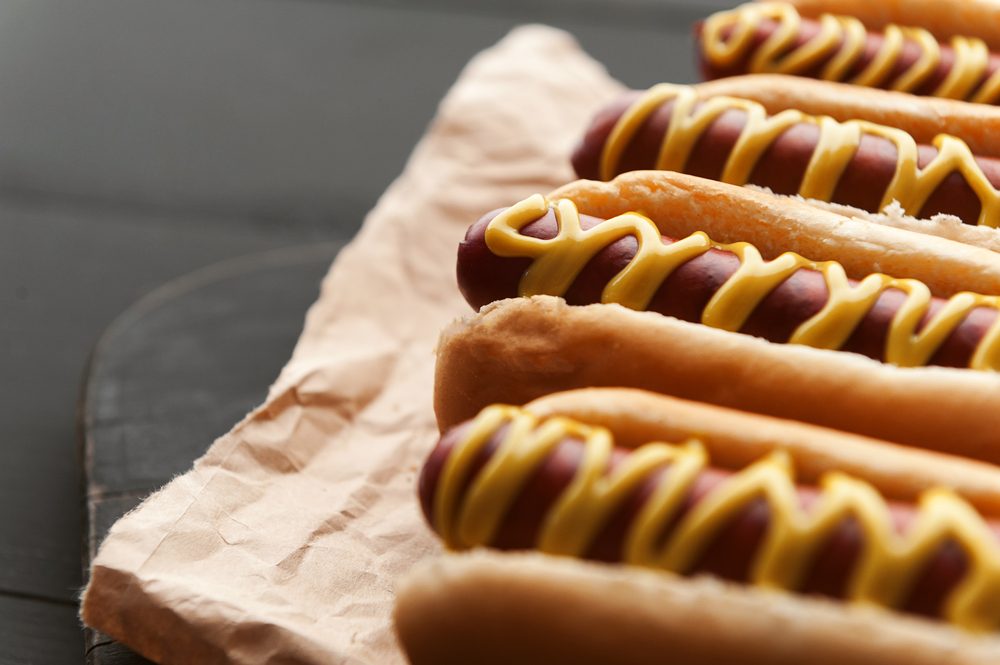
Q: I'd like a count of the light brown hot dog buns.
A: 4